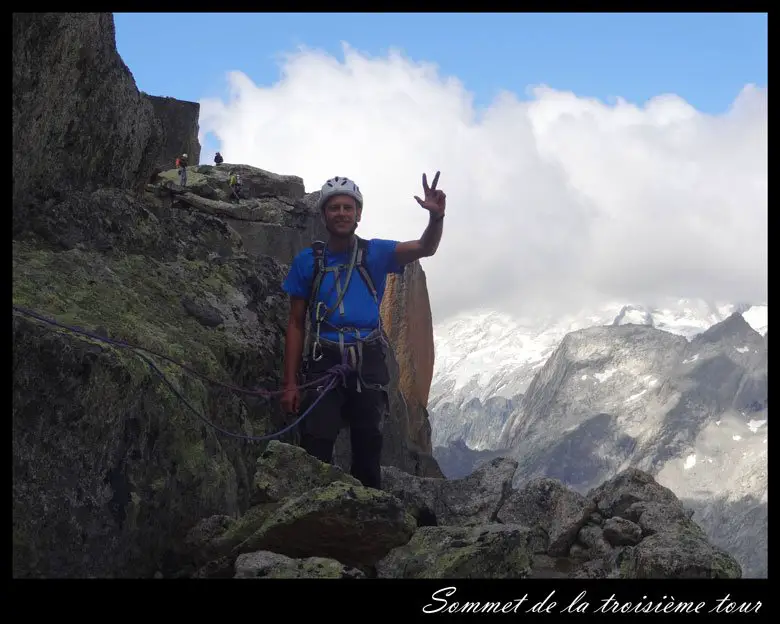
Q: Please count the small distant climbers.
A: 3